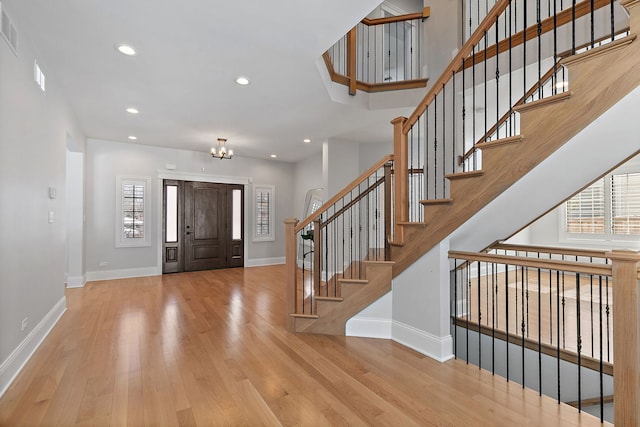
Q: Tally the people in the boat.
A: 0